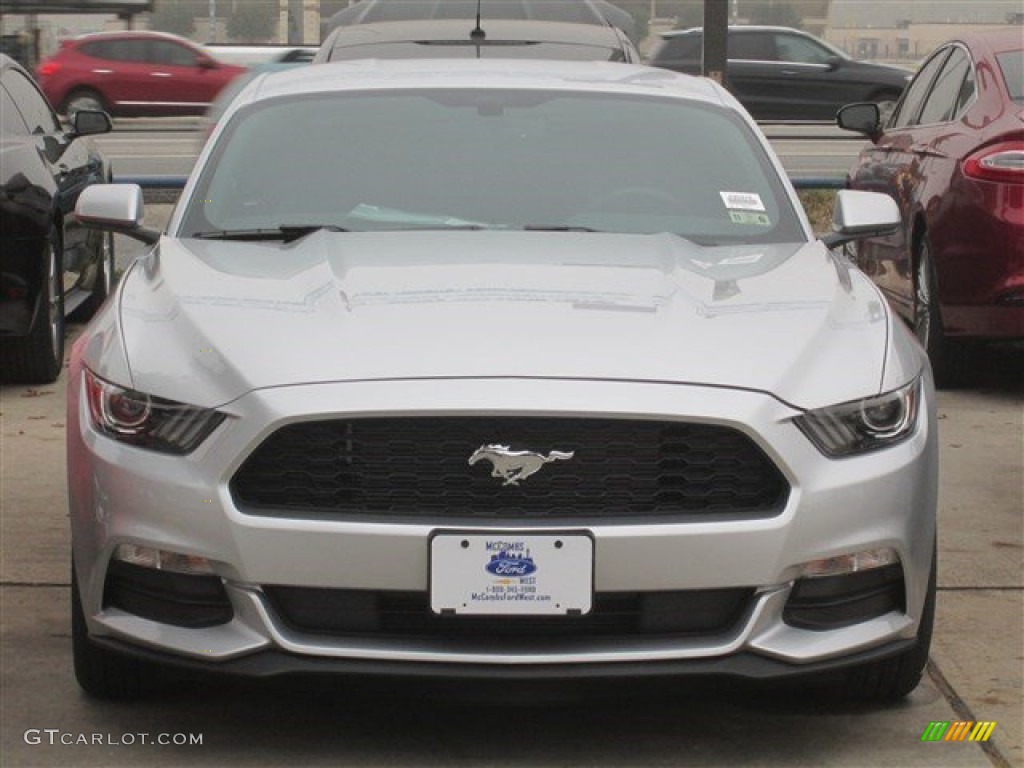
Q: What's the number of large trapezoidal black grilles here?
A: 1